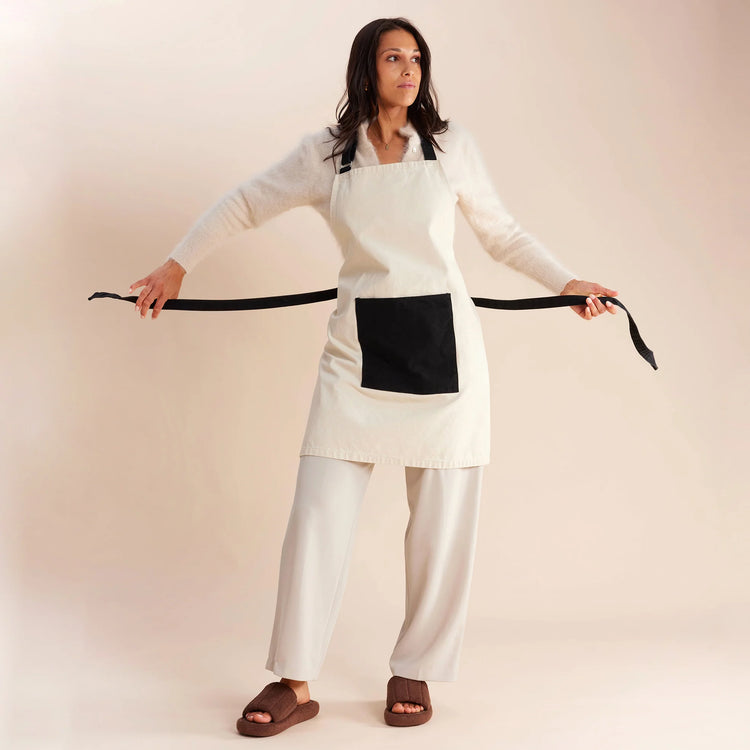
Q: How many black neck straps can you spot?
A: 2